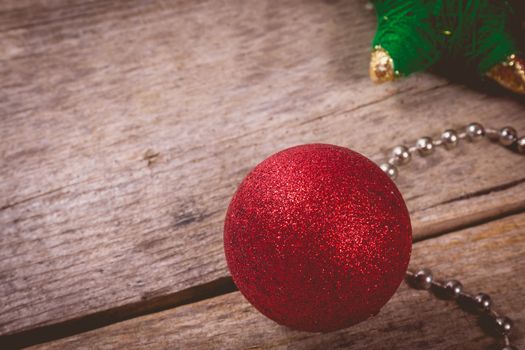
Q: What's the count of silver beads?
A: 12